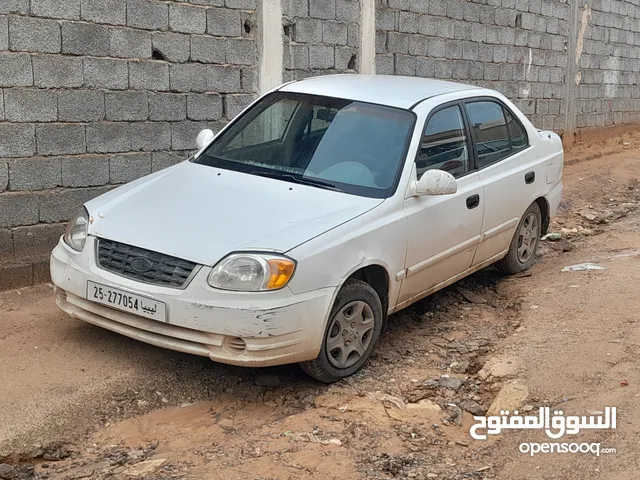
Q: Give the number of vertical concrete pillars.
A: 3